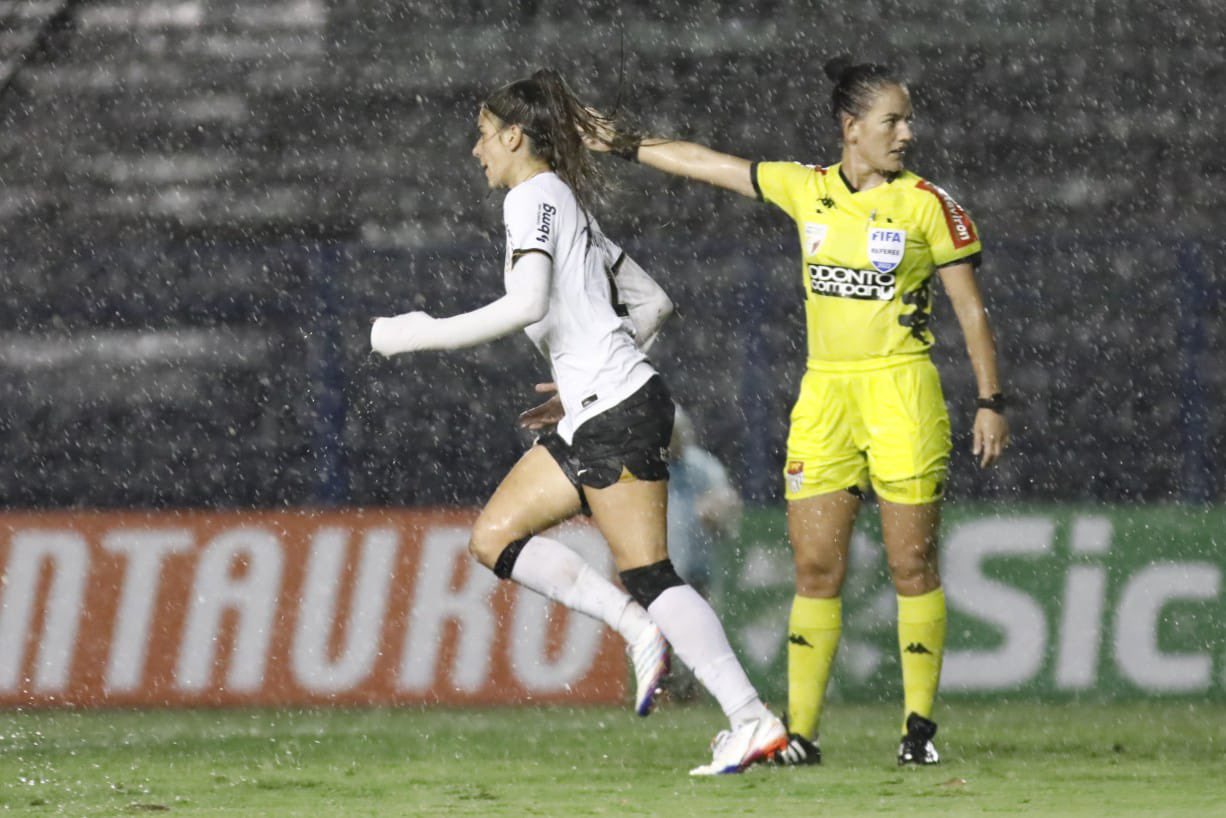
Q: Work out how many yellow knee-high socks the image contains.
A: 2